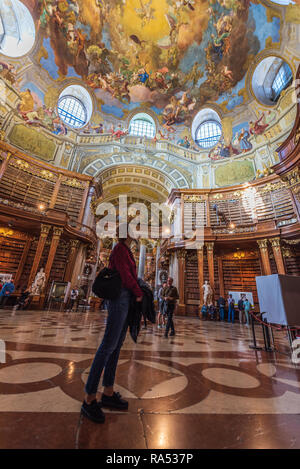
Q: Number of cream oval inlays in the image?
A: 2